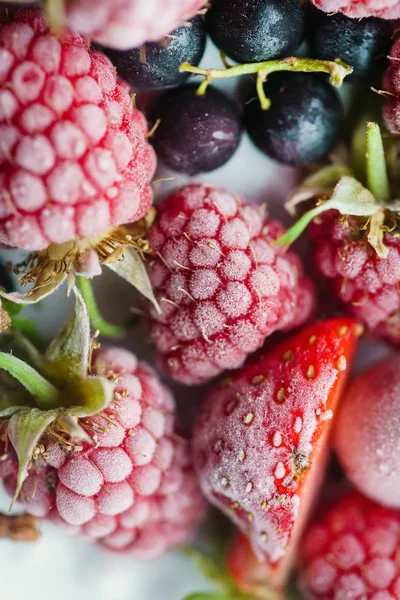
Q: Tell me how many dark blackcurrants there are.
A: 5